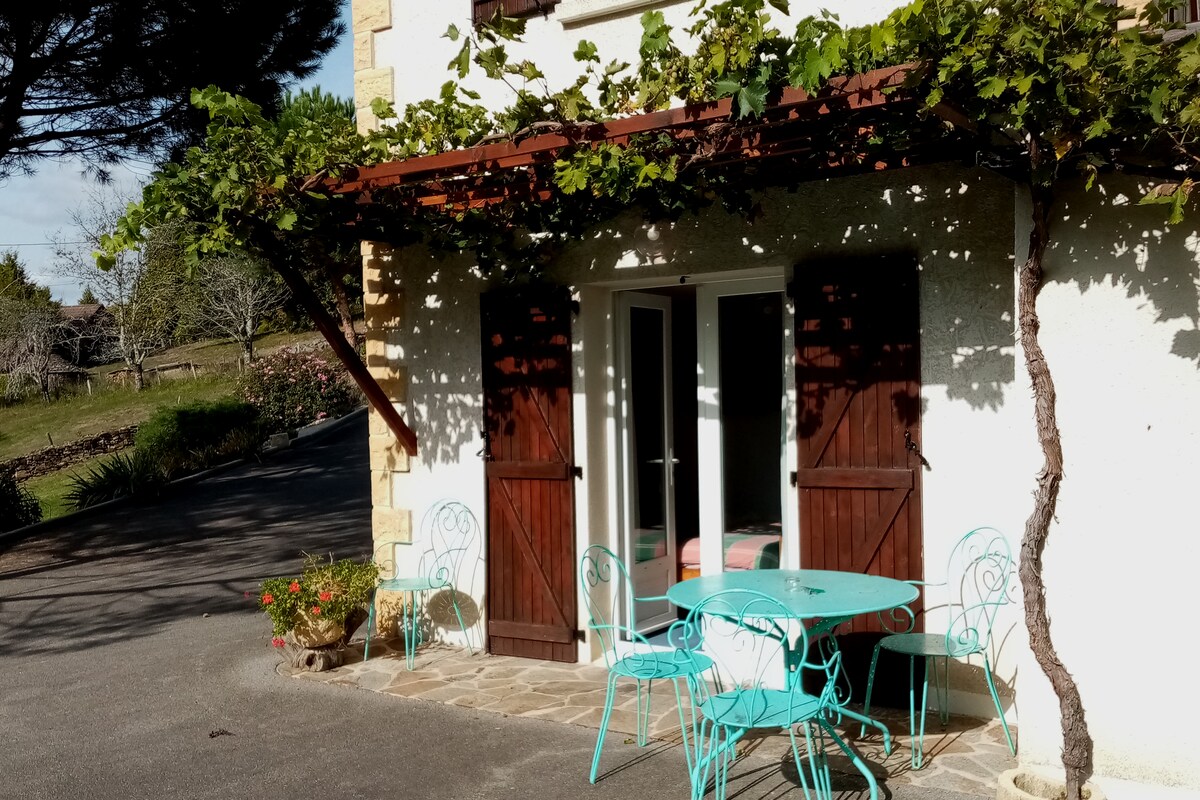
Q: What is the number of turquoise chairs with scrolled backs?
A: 4